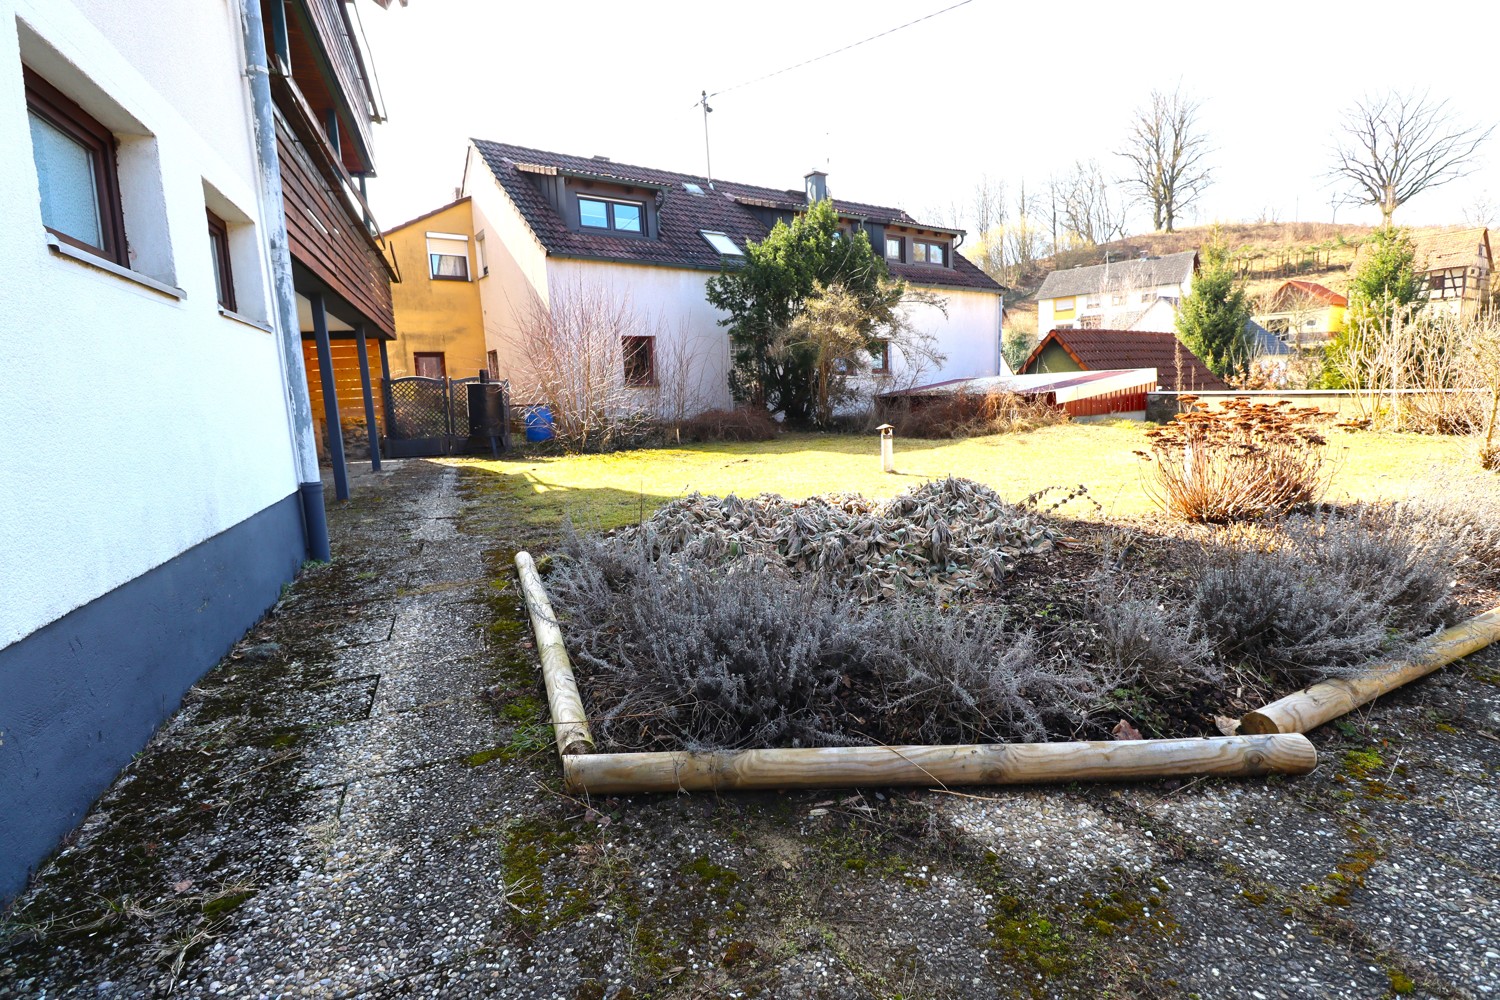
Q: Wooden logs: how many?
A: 3